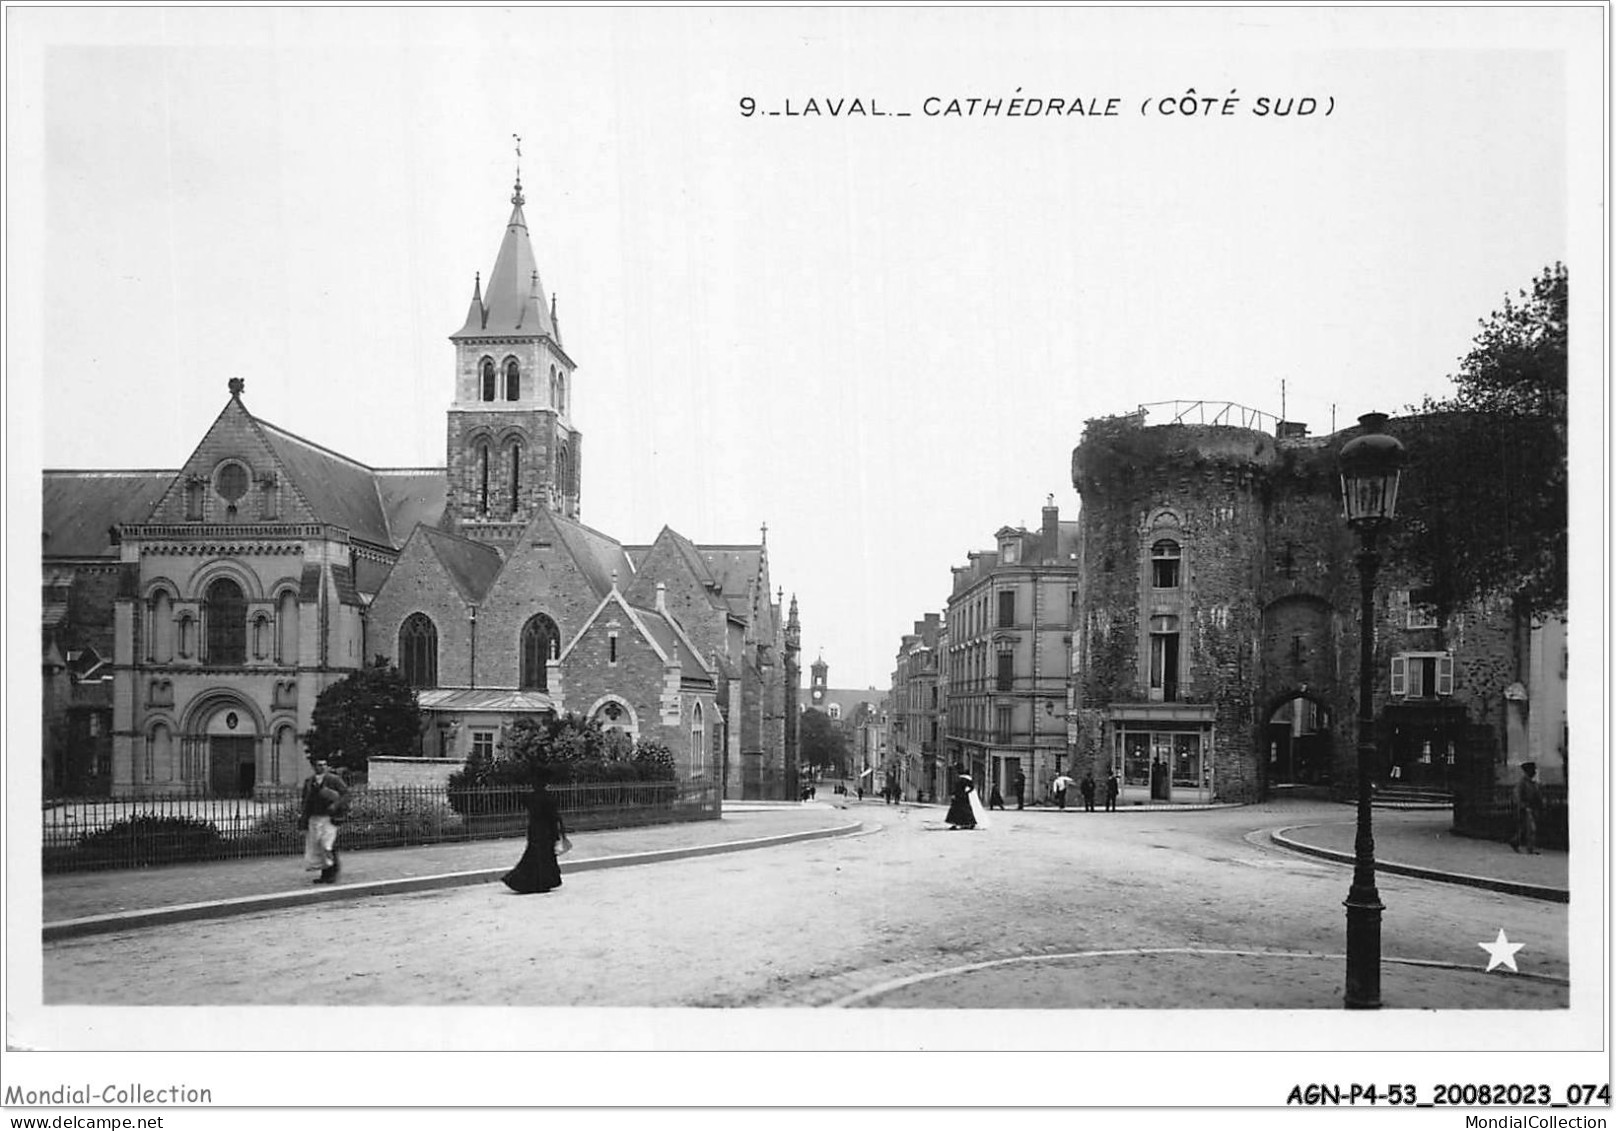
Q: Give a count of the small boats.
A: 0